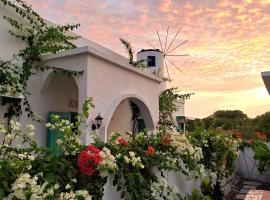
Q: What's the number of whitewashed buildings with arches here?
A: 1